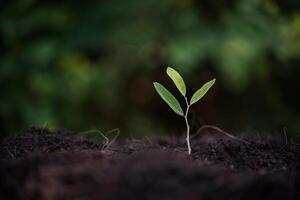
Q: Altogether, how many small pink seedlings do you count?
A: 0